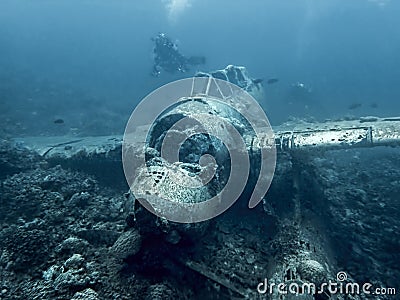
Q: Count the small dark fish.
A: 5